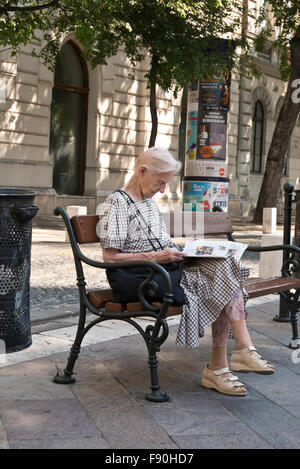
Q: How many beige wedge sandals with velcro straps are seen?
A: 2